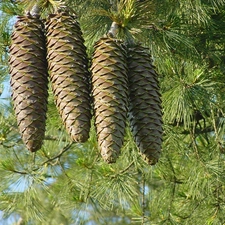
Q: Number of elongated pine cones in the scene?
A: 4